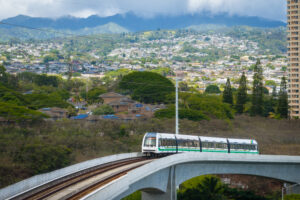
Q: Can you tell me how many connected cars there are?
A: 4